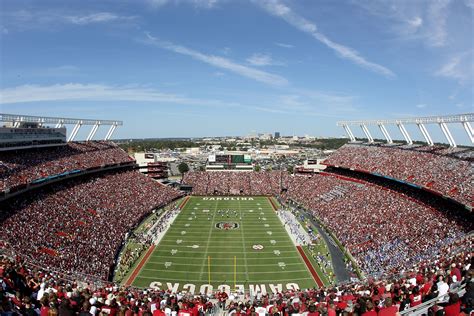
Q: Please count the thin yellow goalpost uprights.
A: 2